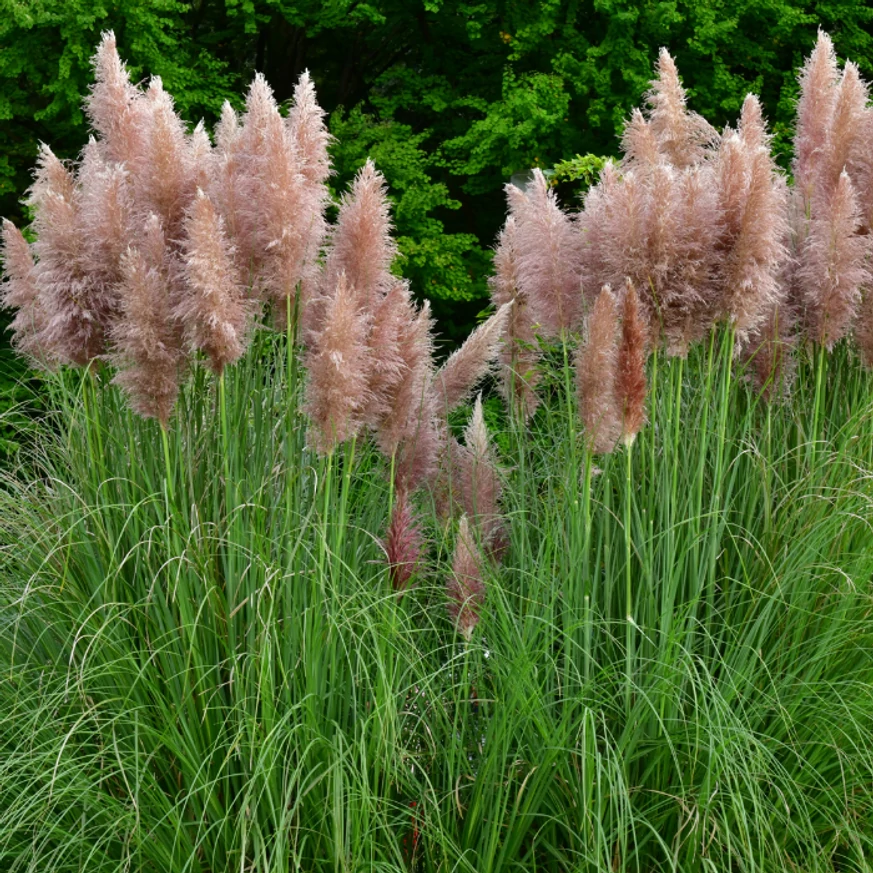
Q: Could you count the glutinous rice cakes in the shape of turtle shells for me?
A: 0